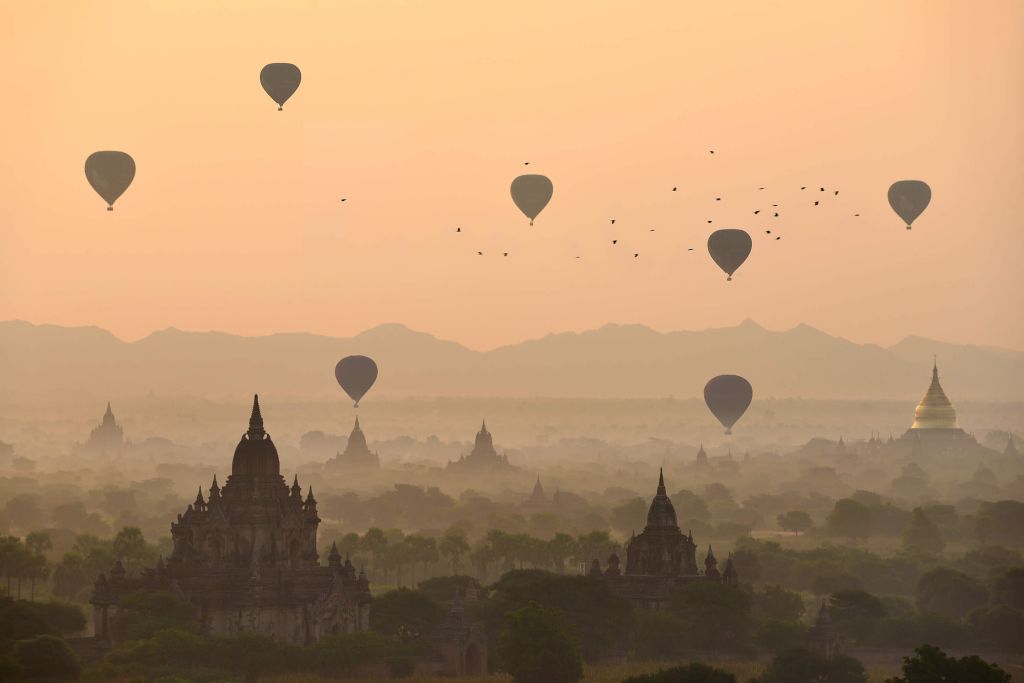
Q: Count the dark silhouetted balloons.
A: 7